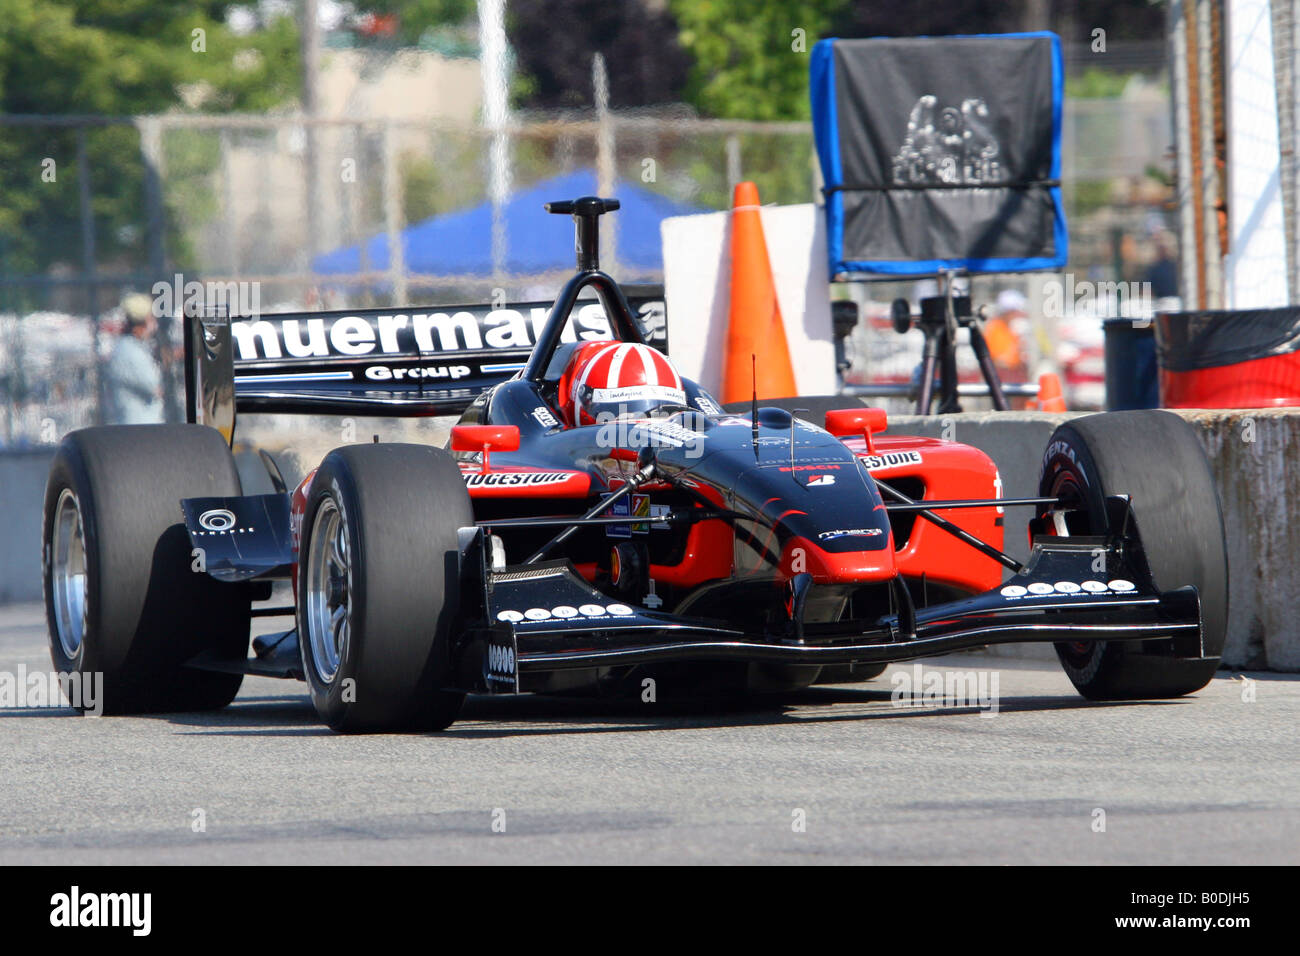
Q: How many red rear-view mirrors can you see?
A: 2